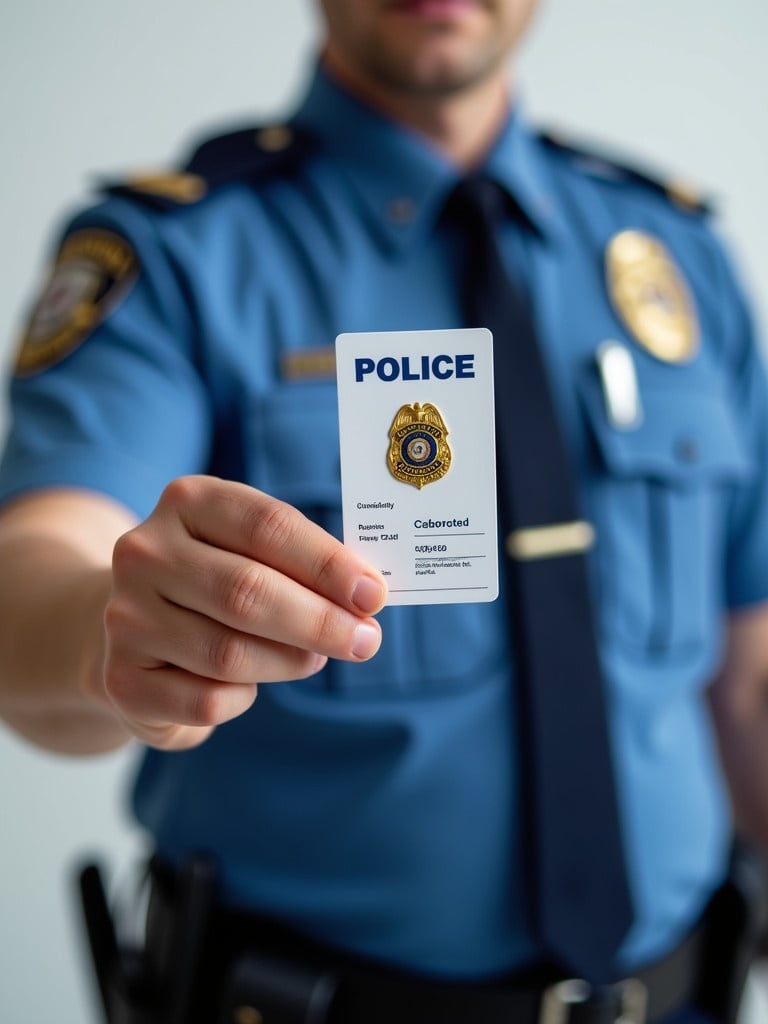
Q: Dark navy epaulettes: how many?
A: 2